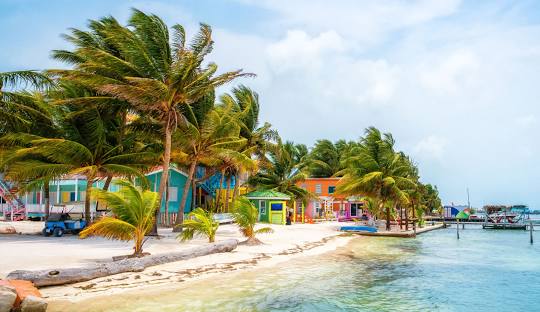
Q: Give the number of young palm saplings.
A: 3